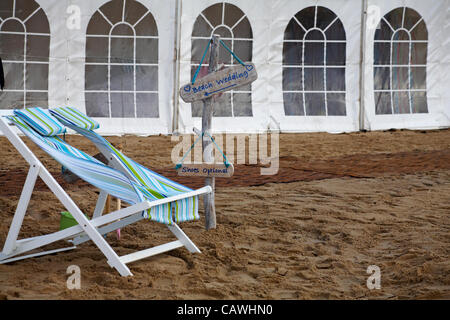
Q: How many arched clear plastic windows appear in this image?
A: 5